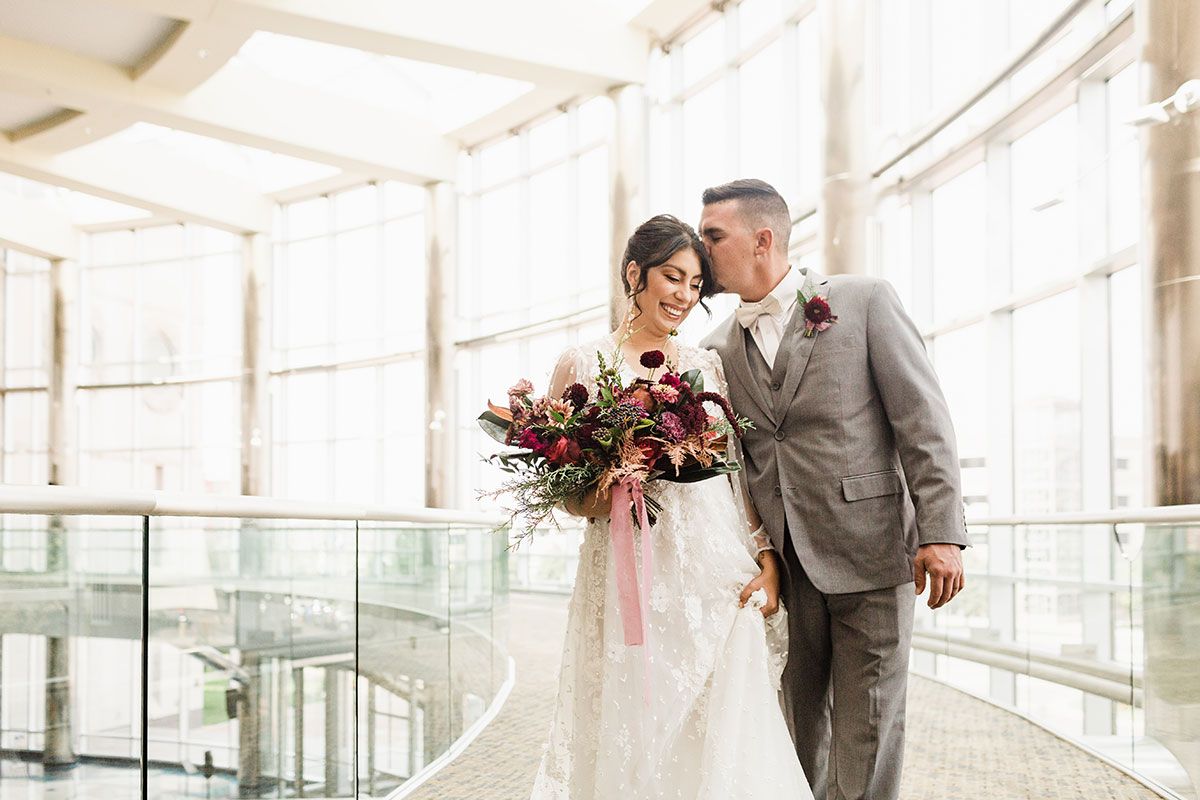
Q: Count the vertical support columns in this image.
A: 6